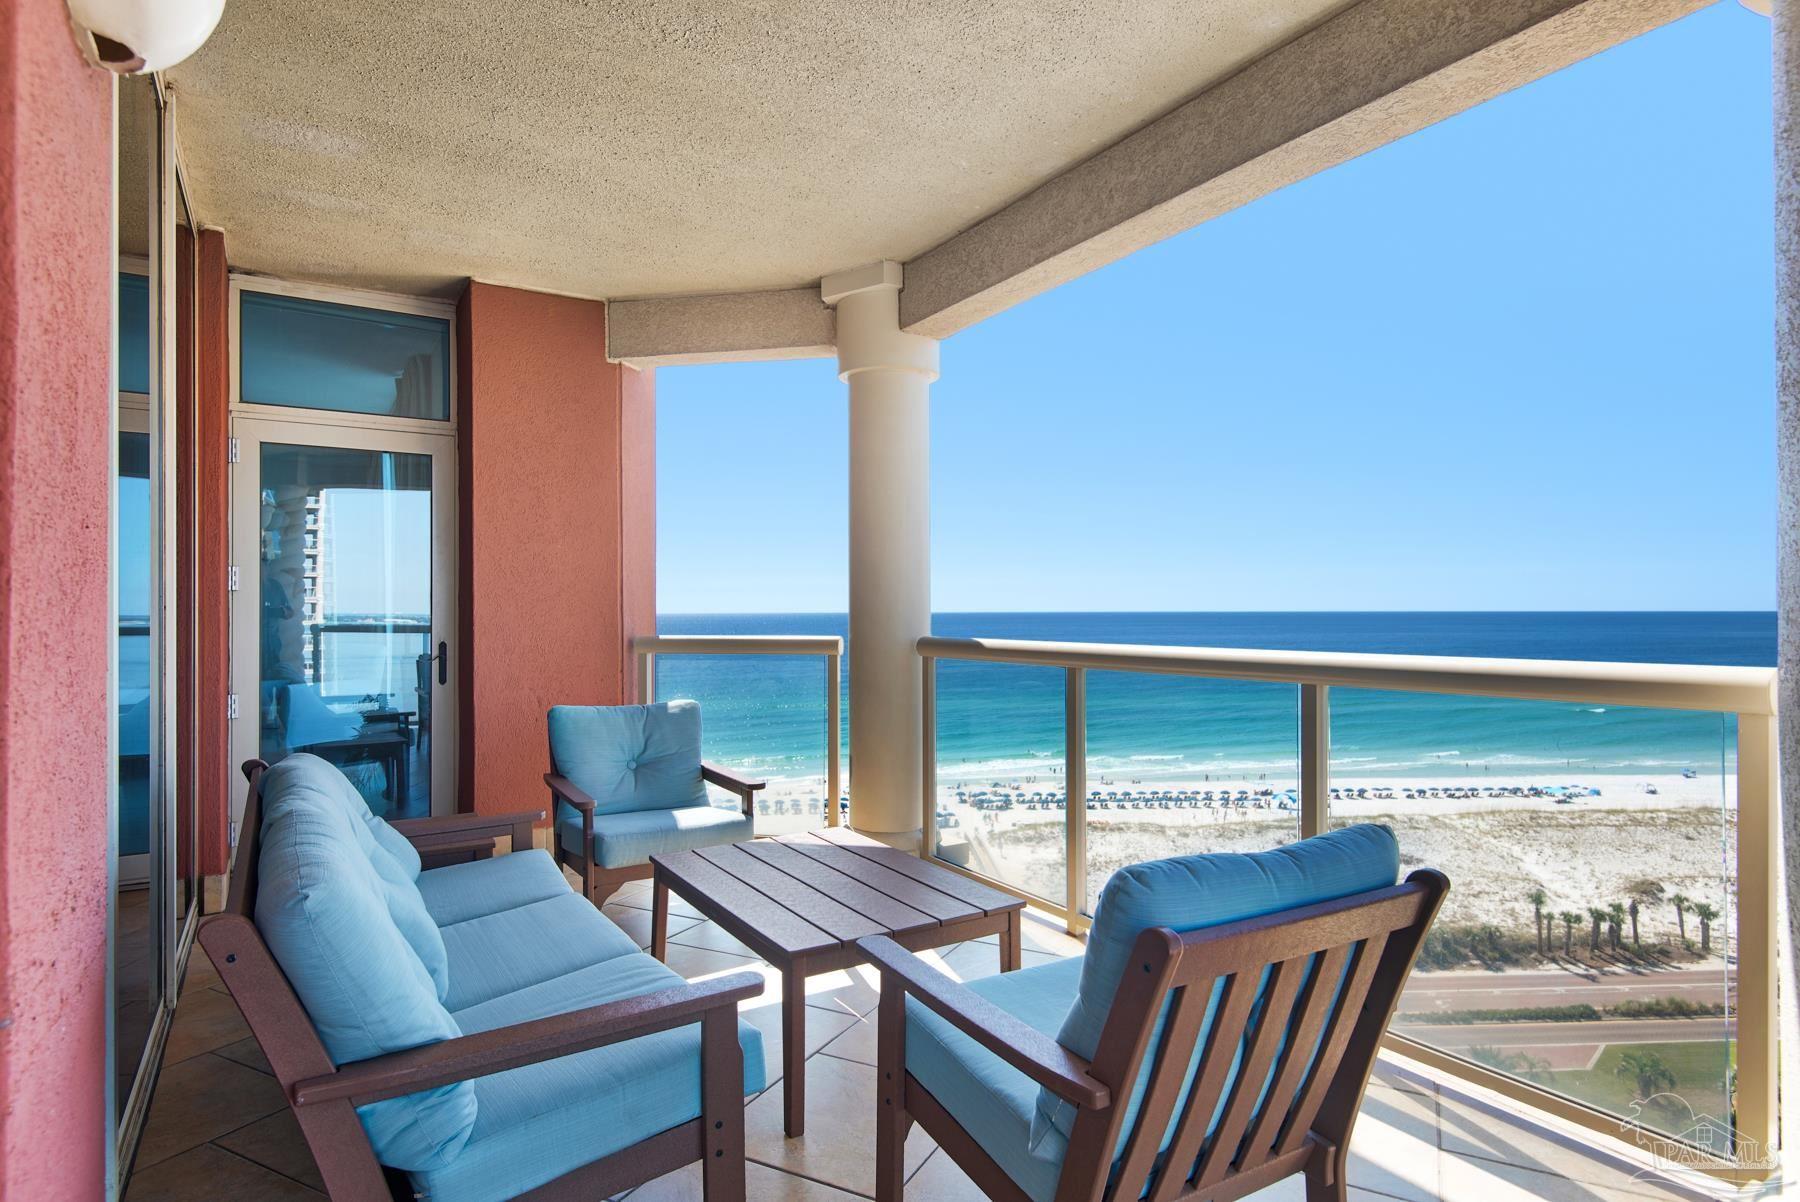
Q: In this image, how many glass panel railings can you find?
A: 4